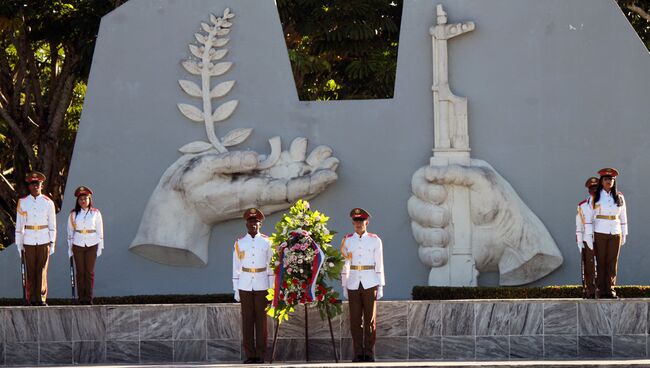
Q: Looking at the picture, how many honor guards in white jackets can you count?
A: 6